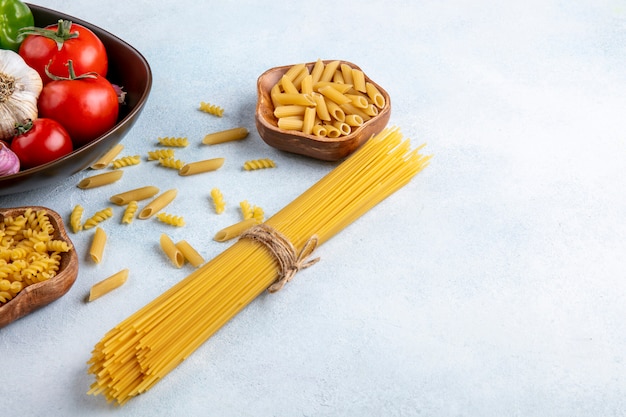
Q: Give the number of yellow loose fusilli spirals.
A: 13